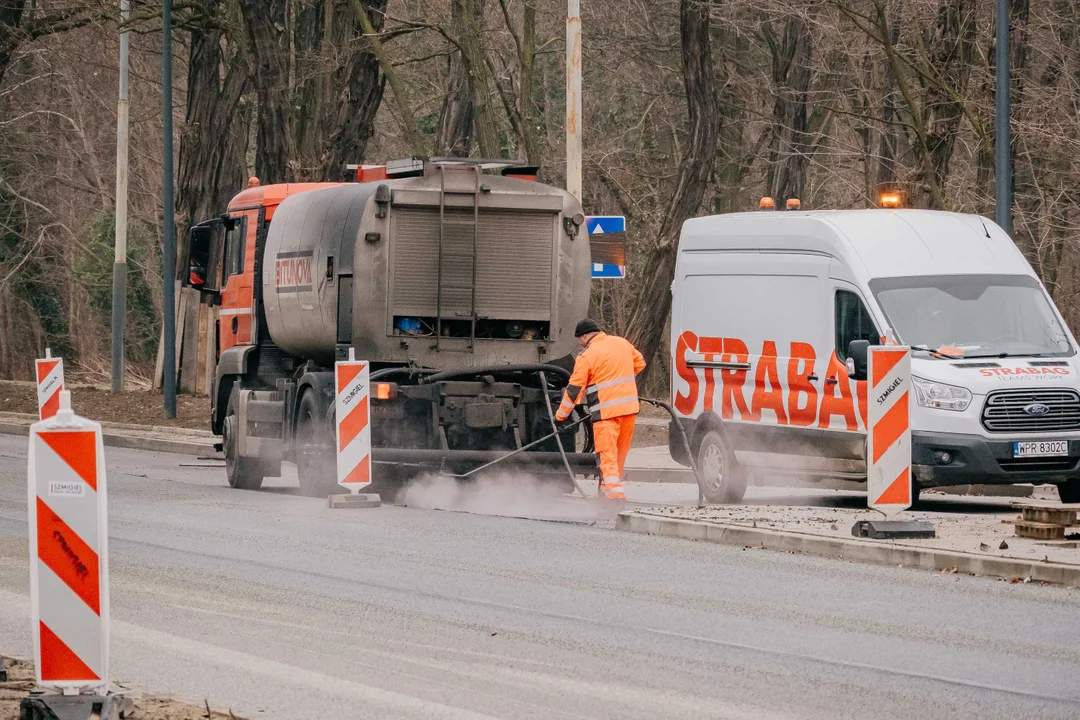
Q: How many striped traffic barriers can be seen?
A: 4